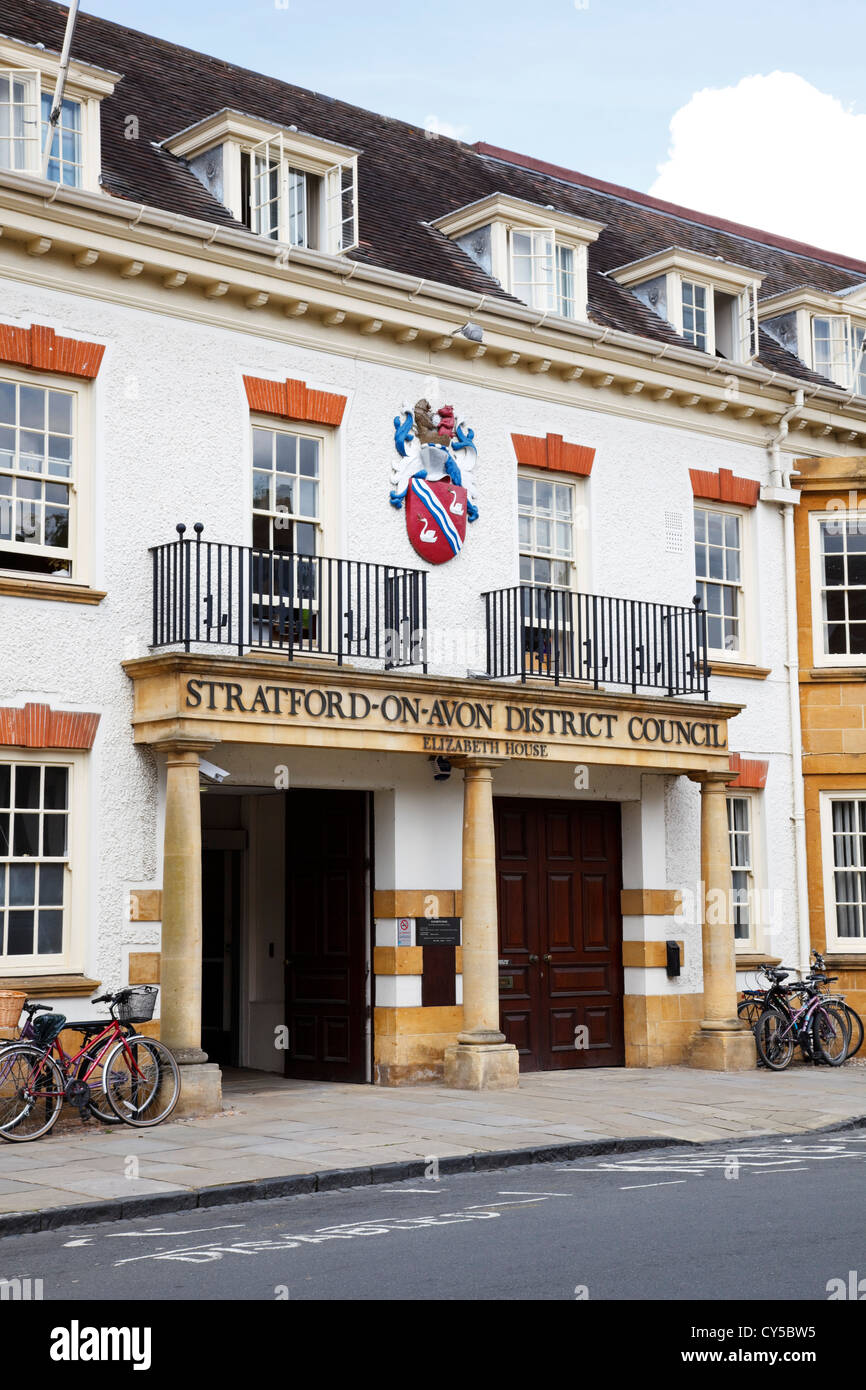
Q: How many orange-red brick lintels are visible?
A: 6